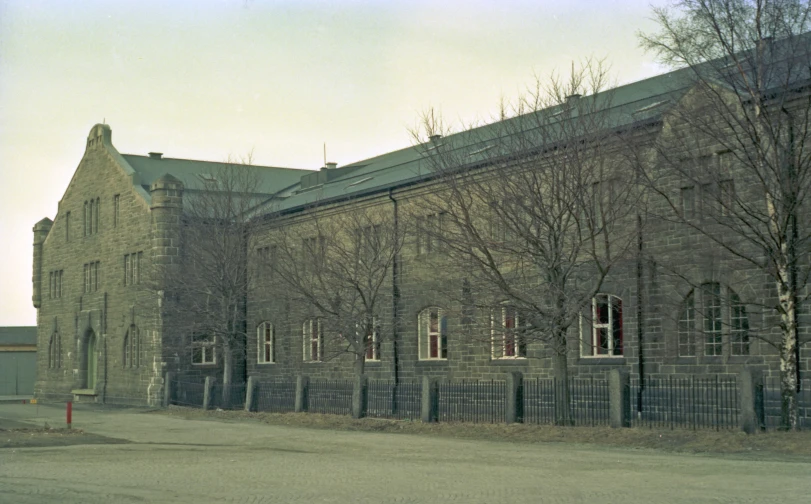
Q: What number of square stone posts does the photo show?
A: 9